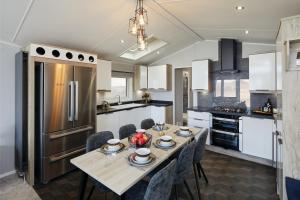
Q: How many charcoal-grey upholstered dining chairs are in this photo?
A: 6